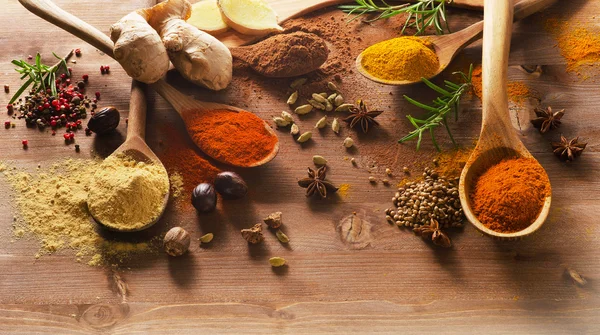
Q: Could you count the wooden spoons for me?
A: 5